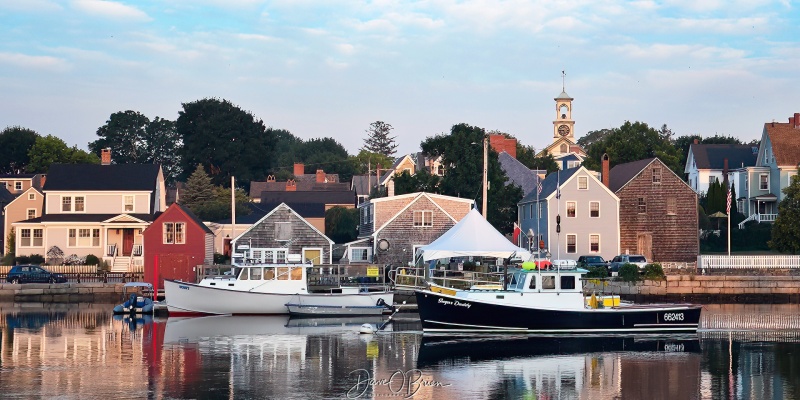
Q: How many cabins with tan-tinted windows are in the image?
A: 1